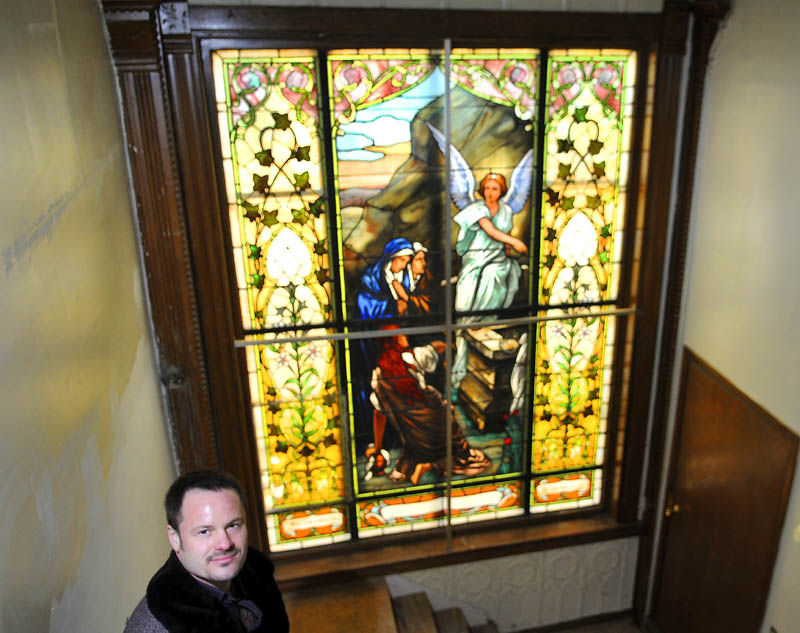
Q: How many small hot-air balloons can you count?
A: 0